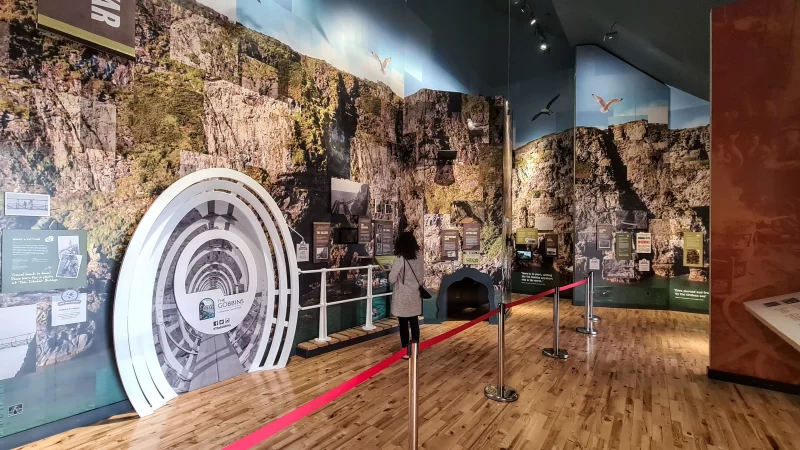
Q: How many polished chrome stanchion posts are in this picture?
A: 5